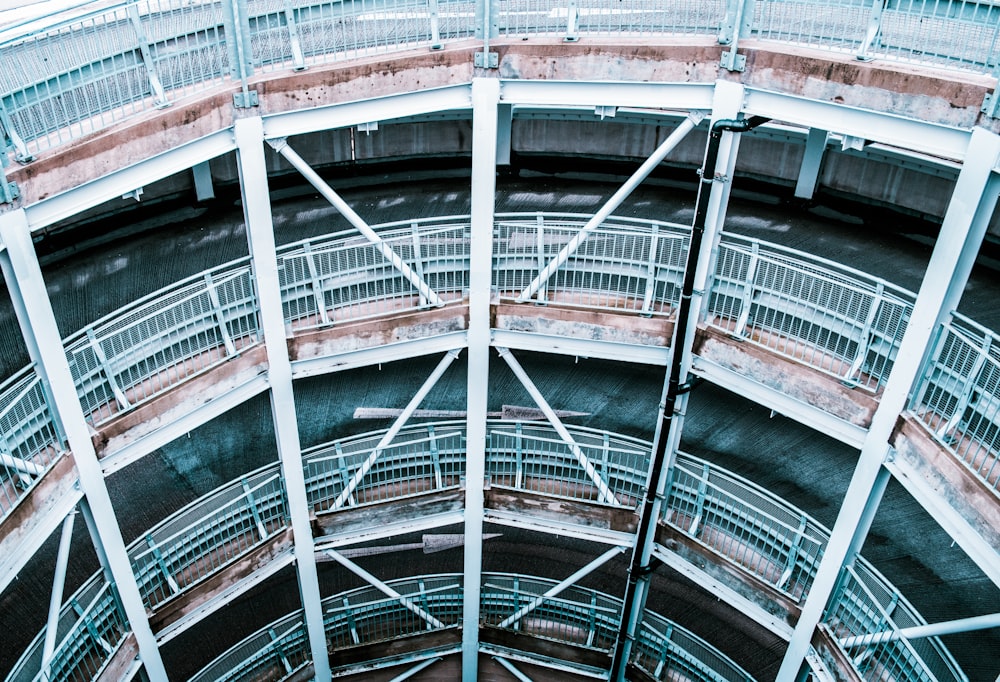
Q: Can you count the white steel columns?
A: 5